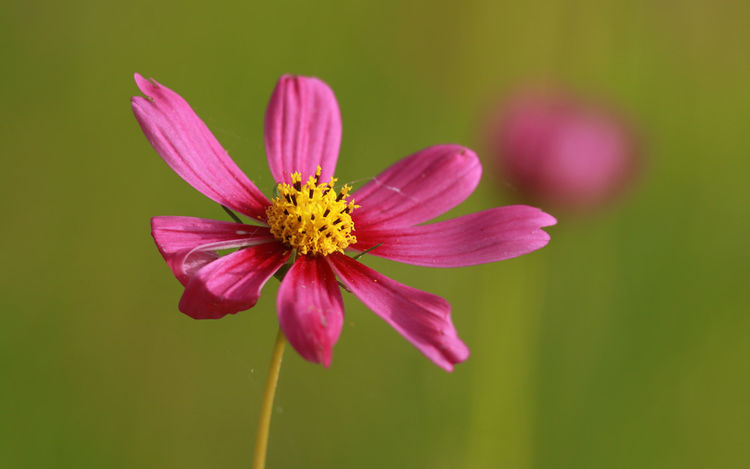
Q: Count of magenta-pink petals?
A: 8